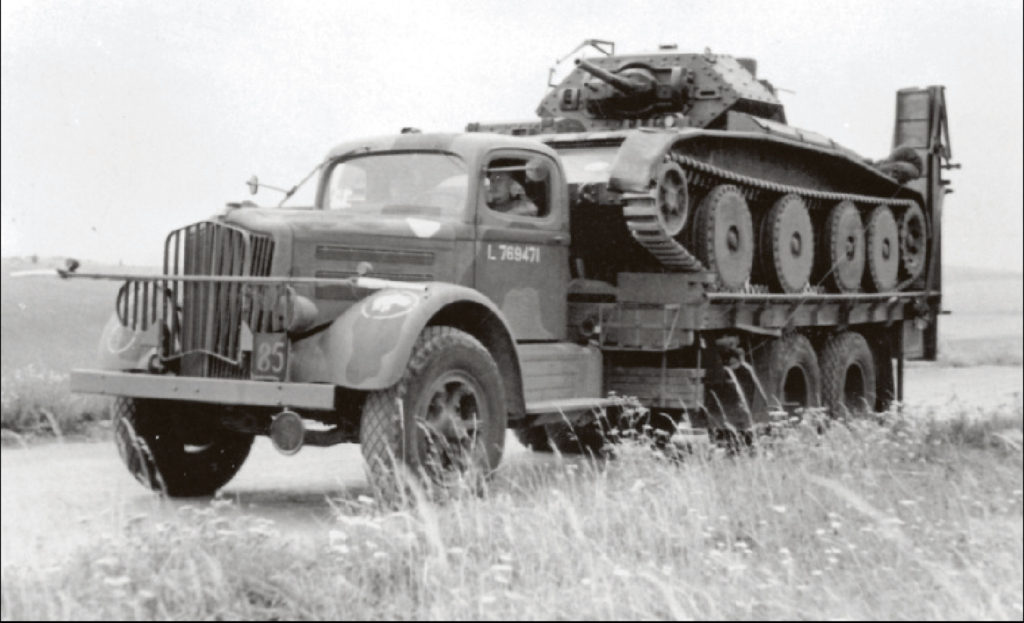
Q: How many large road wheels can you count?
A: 4